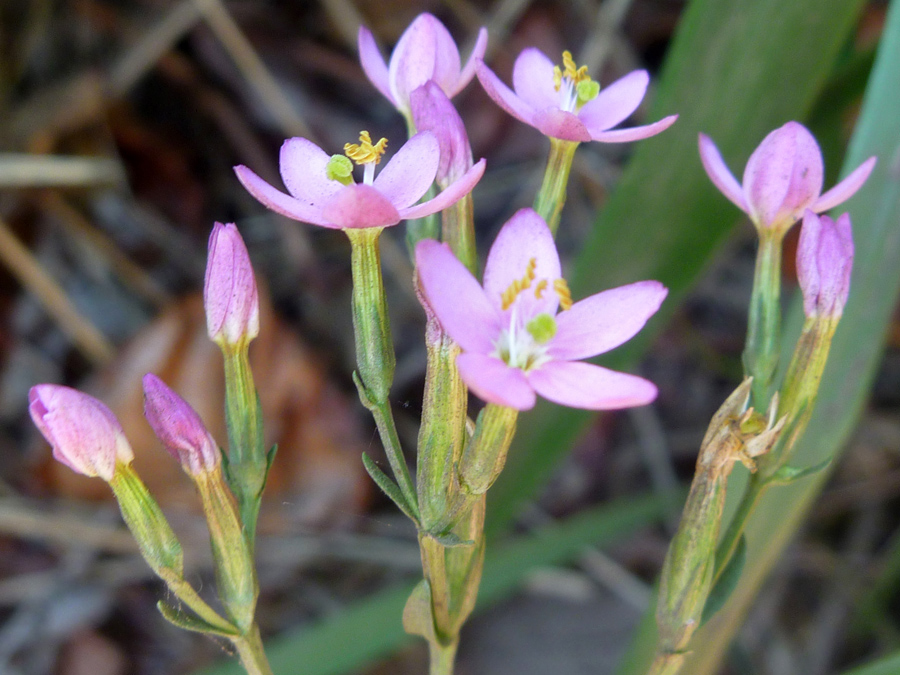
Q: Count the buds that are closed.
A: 5